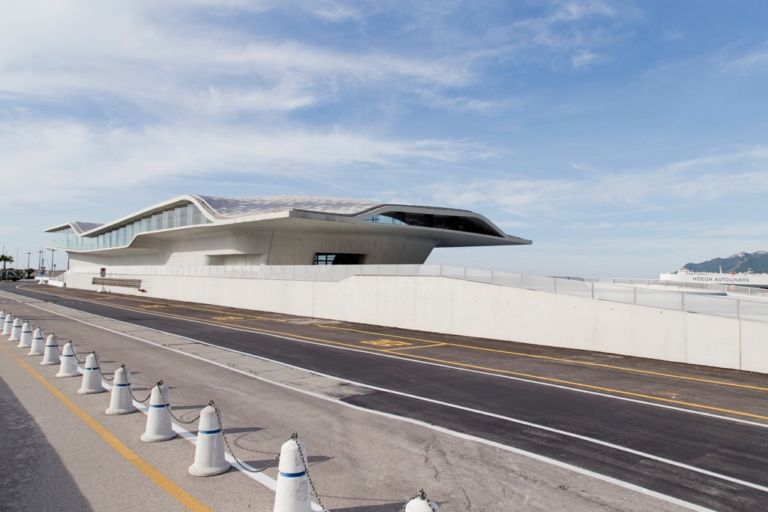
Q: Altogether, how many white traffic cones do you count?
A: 13